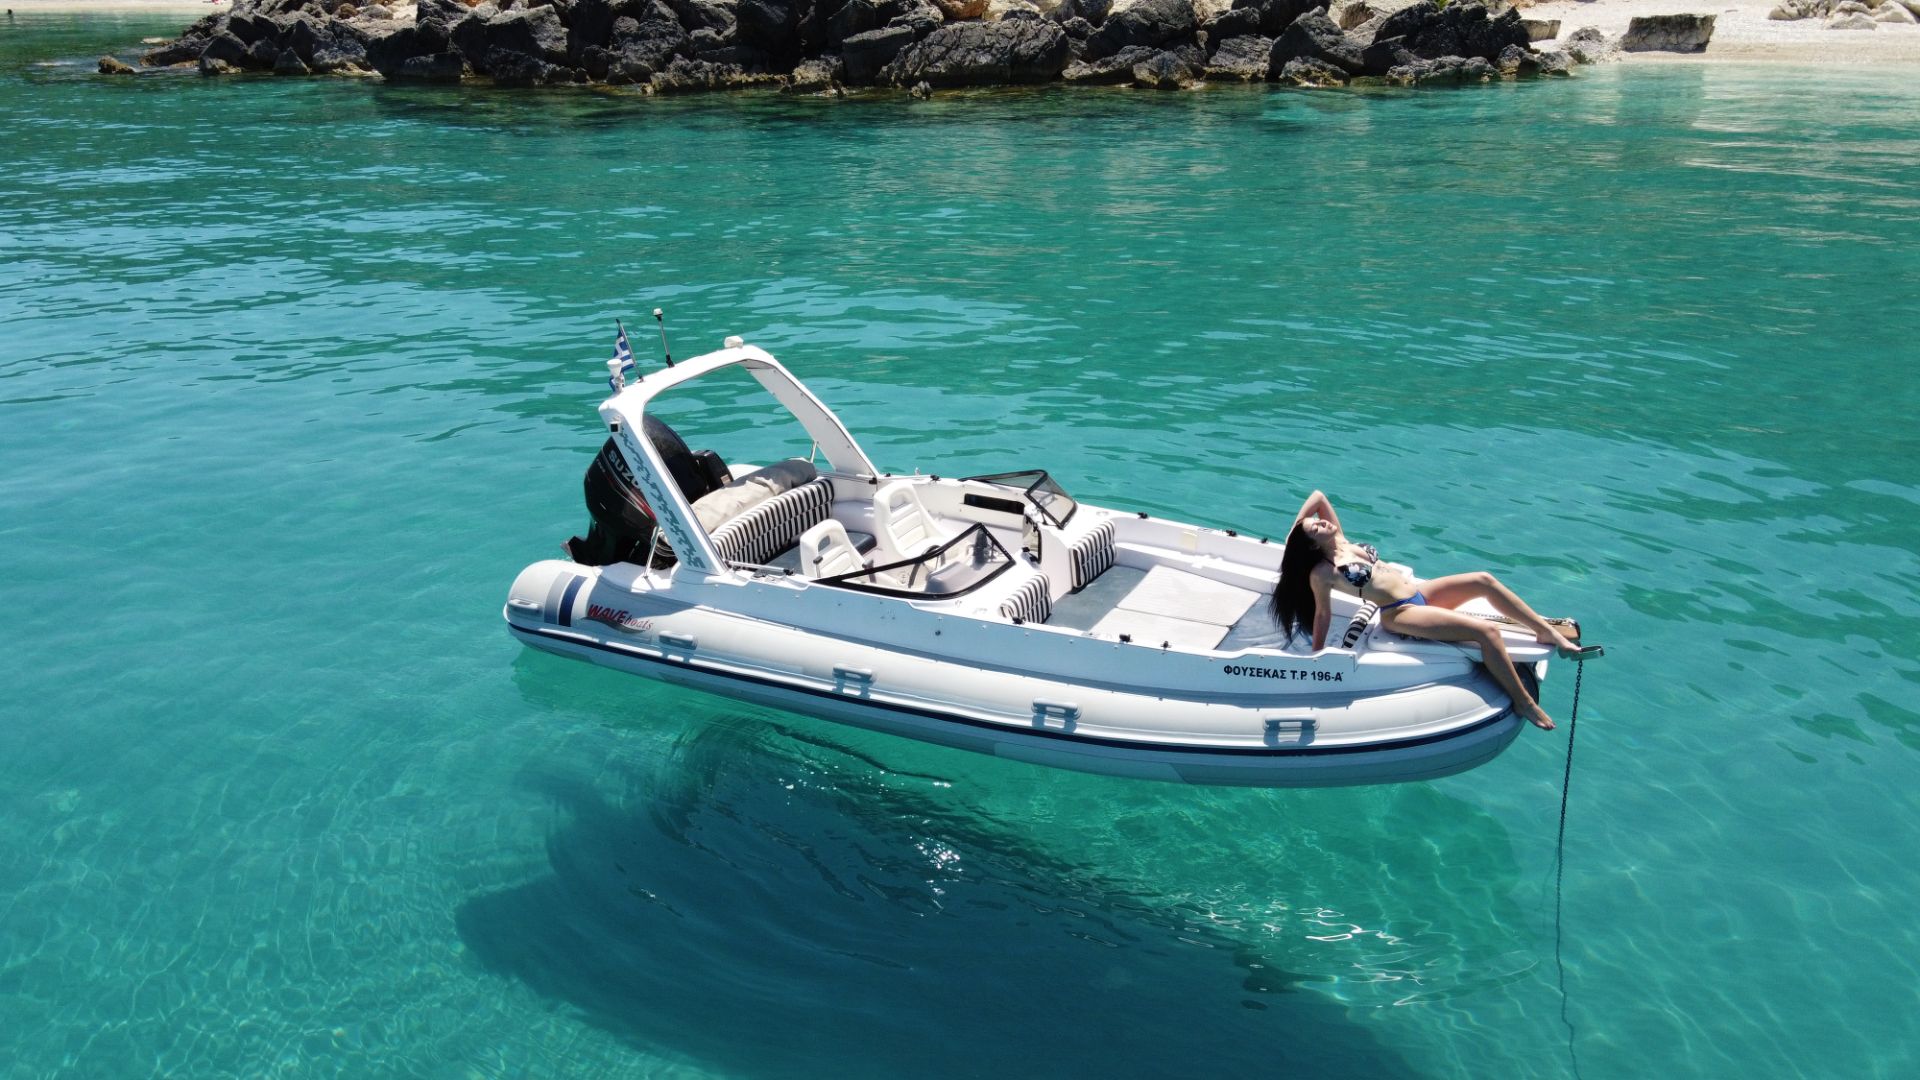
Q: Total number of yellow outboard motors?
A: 0